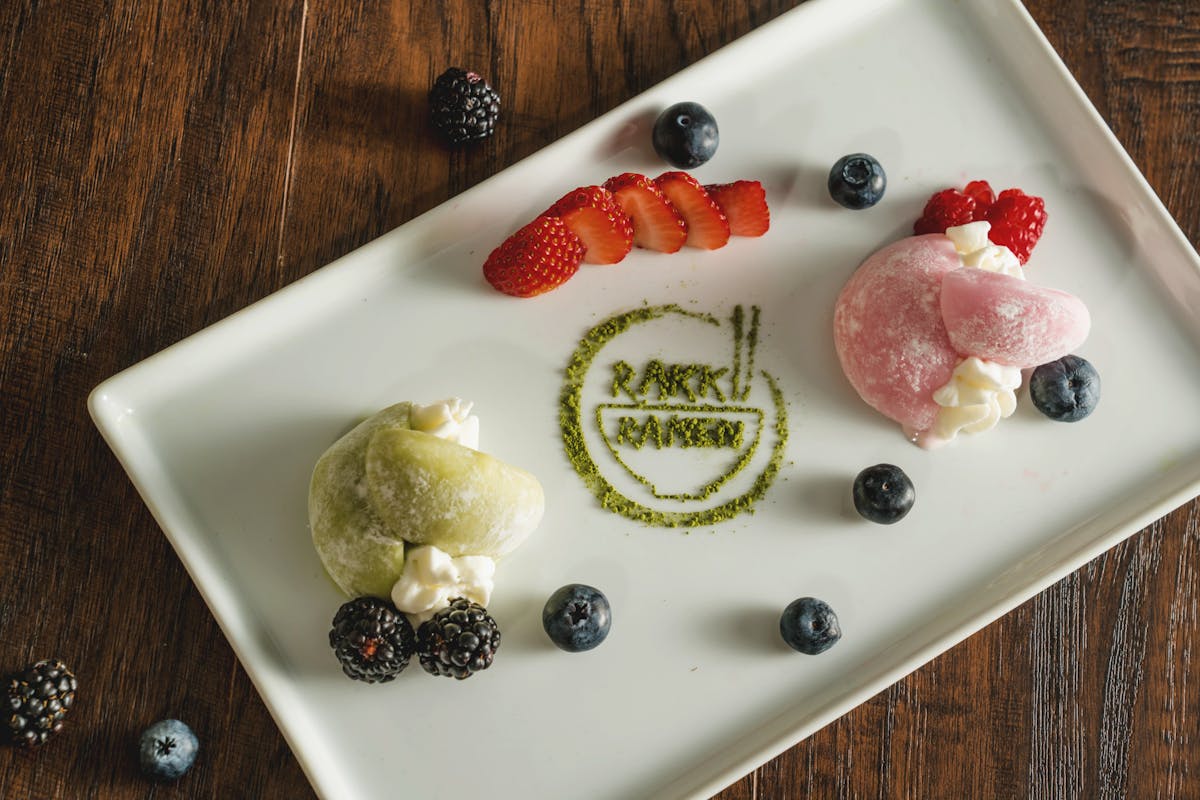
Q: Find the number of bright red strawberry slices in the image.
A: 5